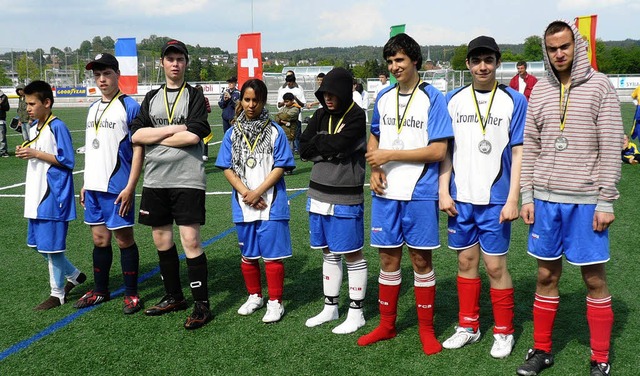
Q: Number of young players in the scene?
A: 8